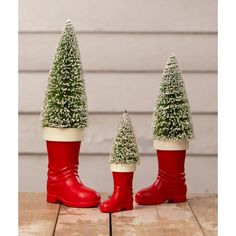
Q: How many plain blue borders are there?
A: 0